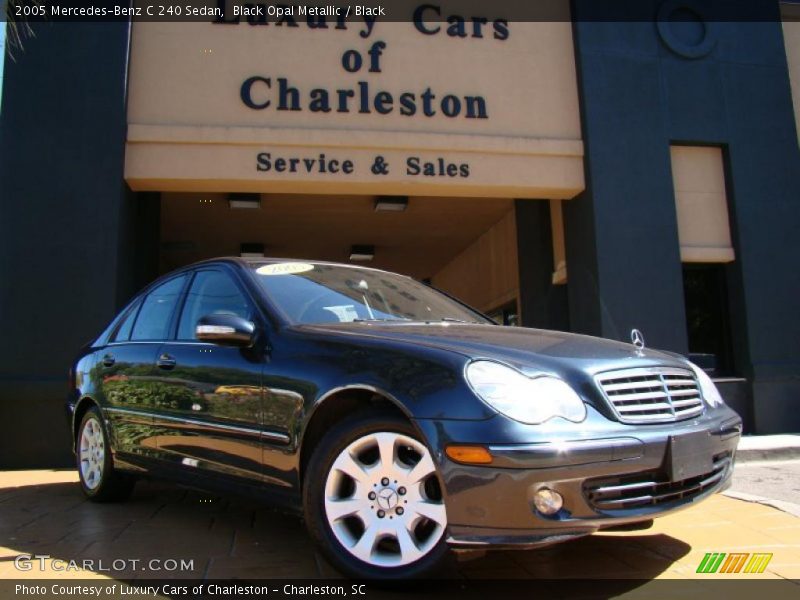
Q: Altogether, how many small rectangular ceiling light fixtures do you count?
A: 4